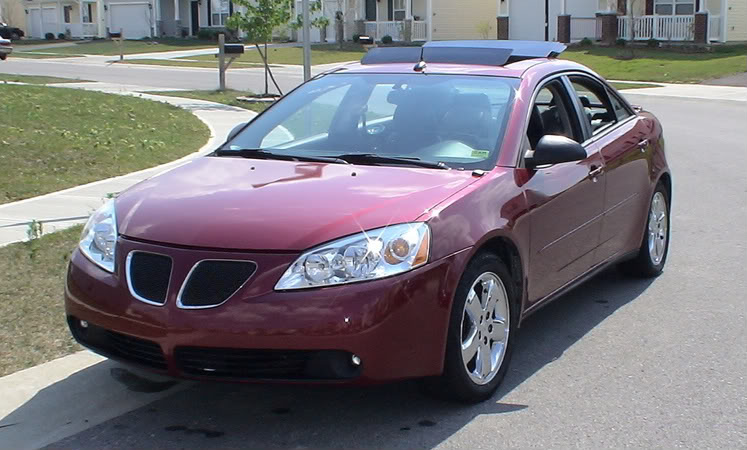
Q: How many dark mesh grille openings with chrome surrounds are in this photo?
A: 2